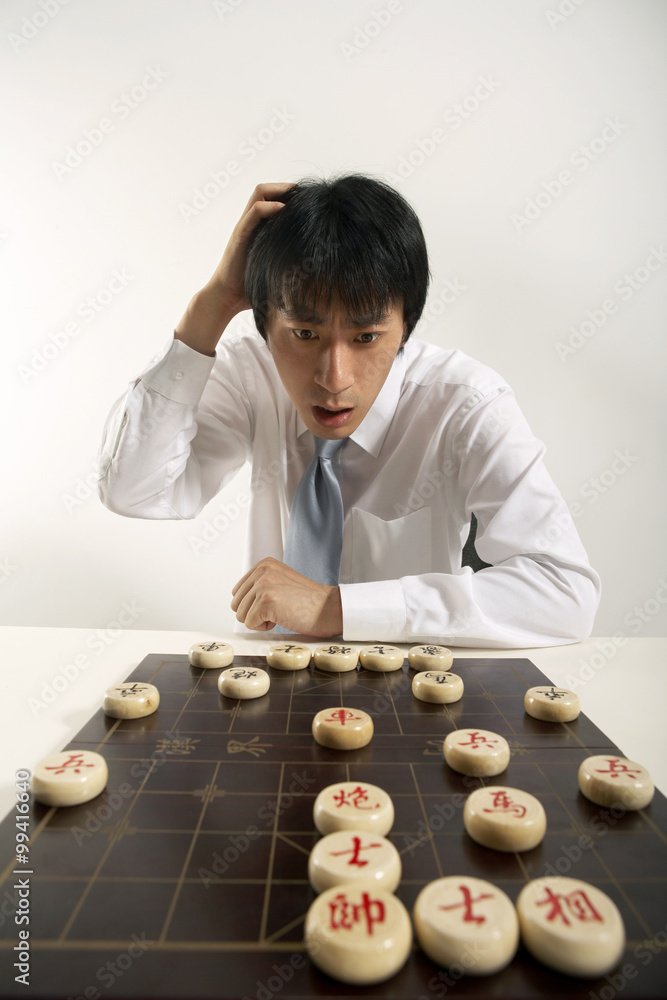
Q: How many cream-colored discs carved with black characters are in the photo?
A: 9